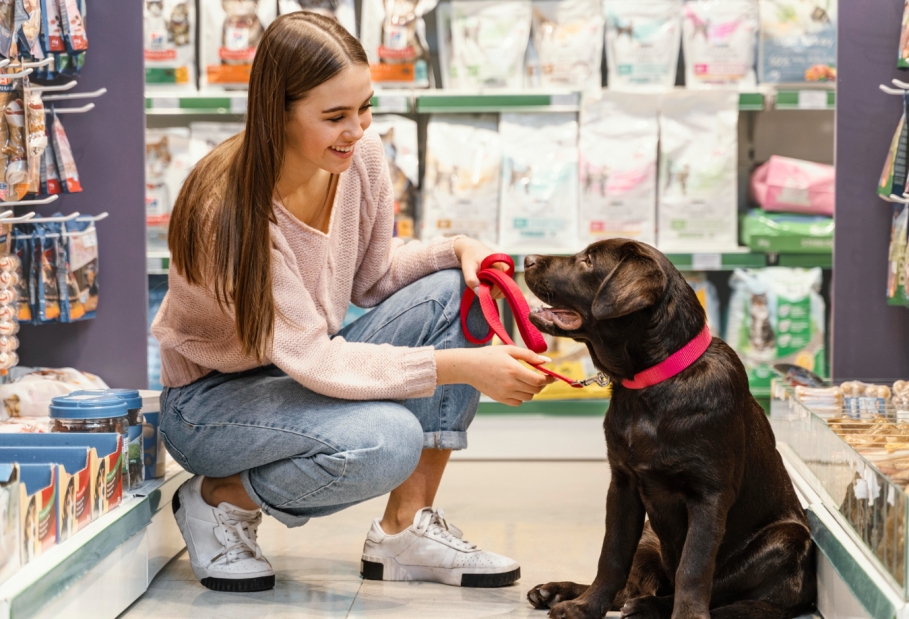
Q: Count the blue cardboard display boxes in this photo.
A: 3